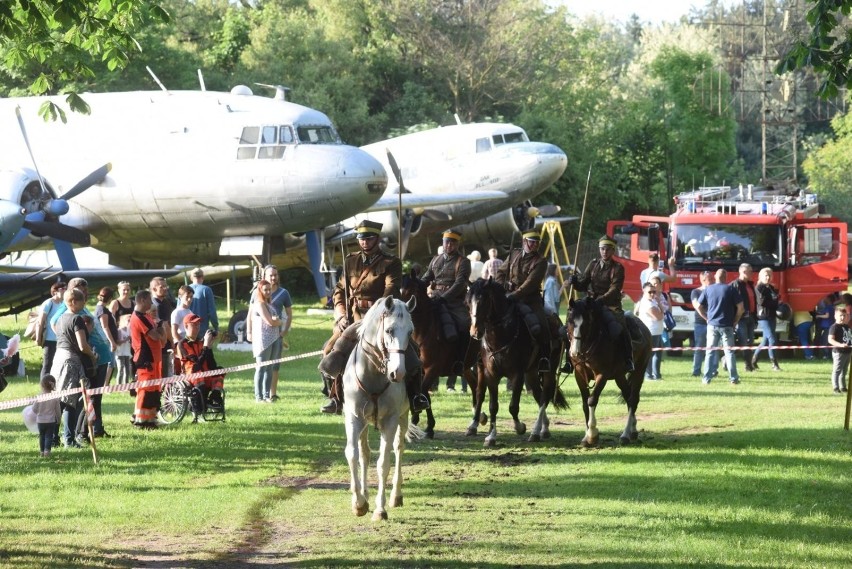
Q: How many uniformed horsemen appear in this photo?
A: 4